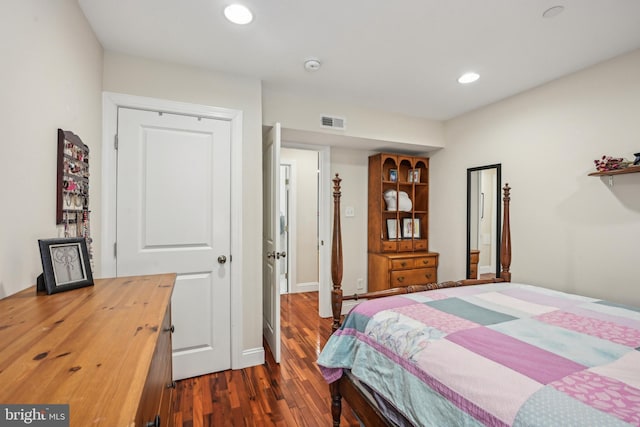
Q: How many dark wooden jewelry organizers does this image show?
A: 1